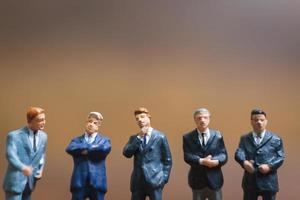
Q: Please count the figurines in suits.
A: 5